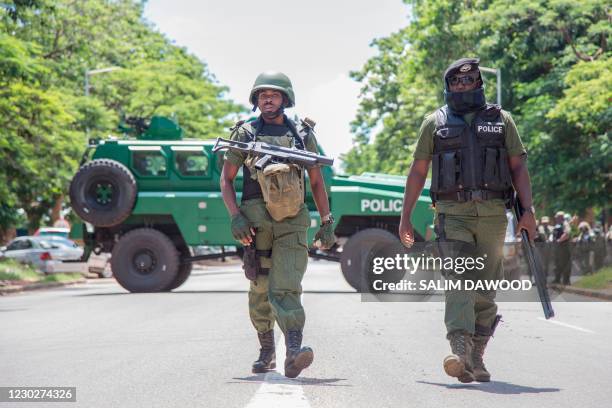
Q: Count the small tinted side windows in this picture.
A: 2